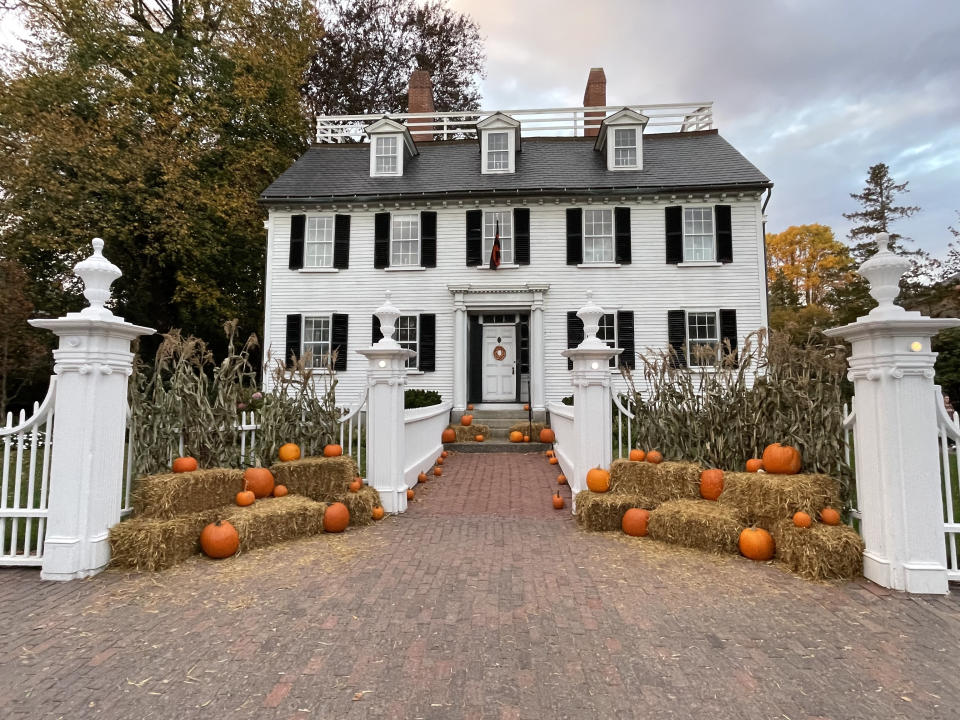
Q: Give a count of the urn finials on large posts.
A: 4